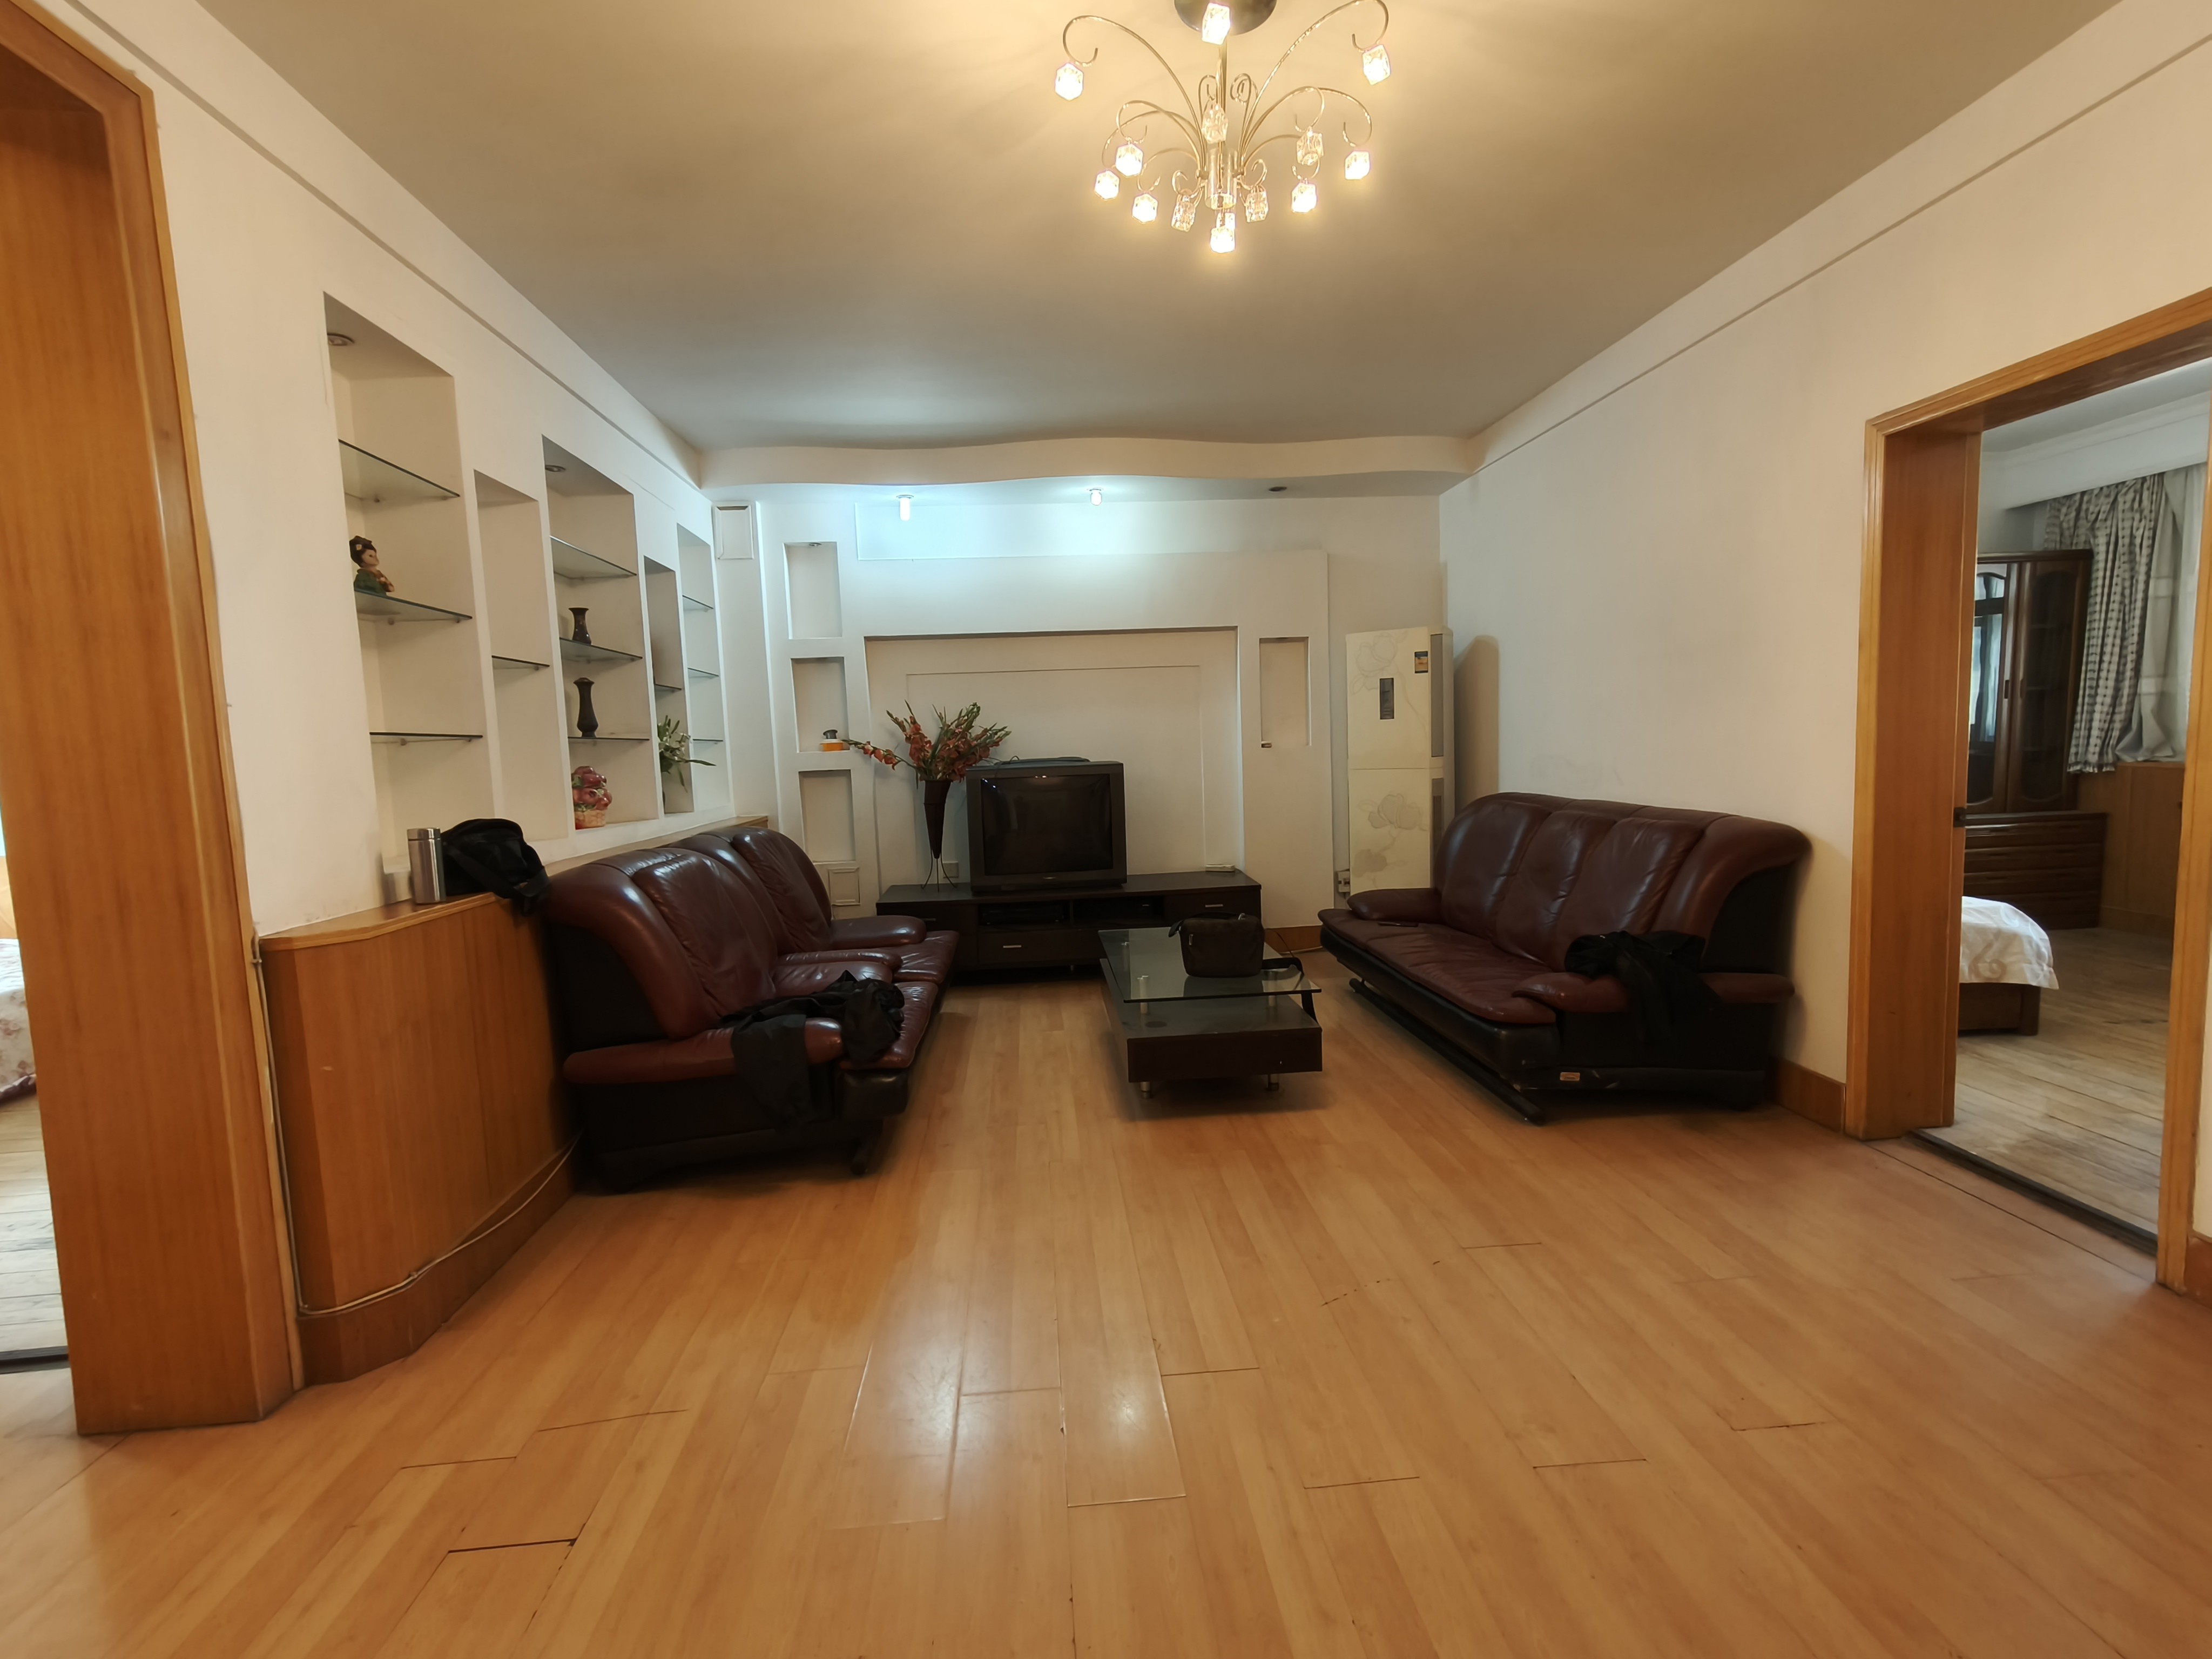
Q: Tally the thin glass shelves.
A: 11